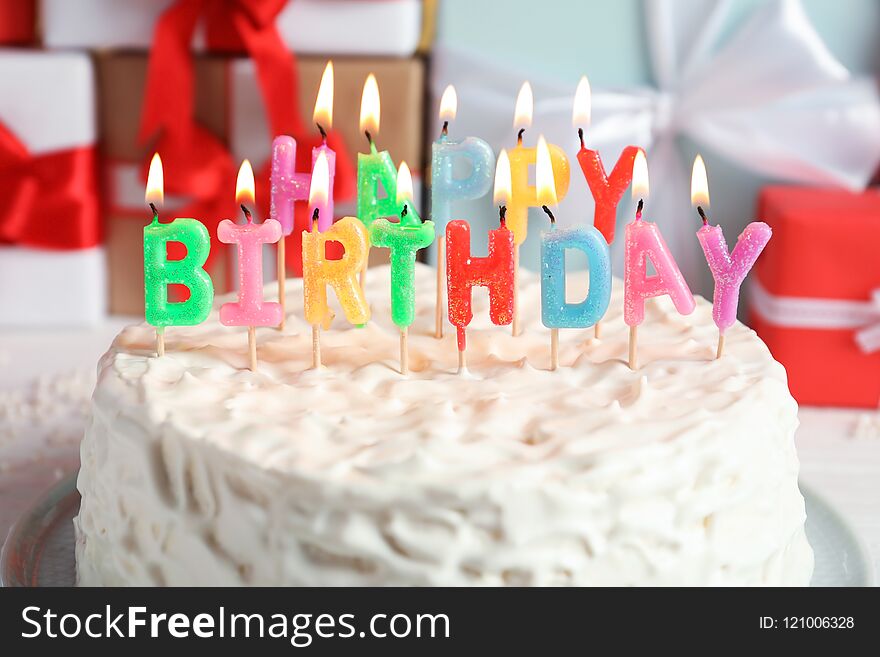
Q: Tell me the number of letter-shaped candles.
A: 13